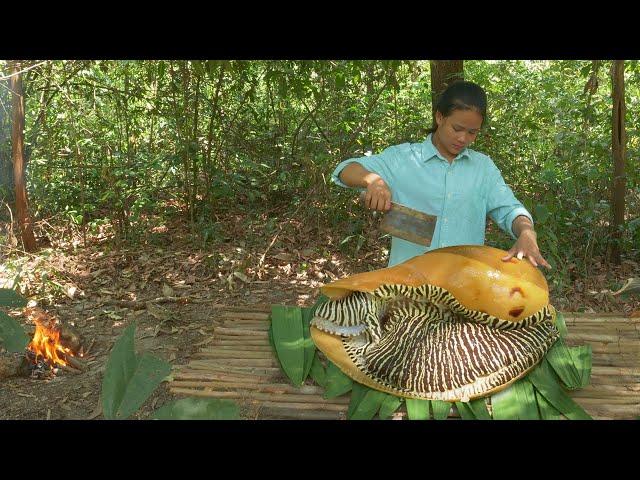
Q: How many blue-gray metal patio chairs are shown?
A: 0